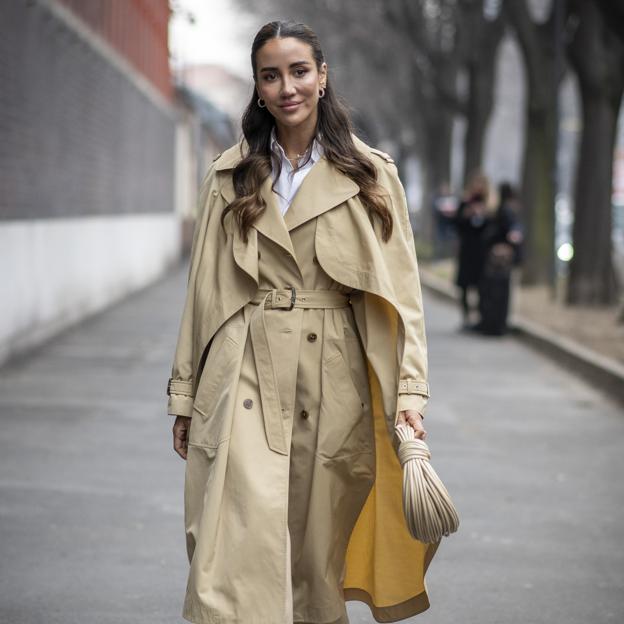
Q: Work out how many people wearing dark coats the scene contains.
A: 2